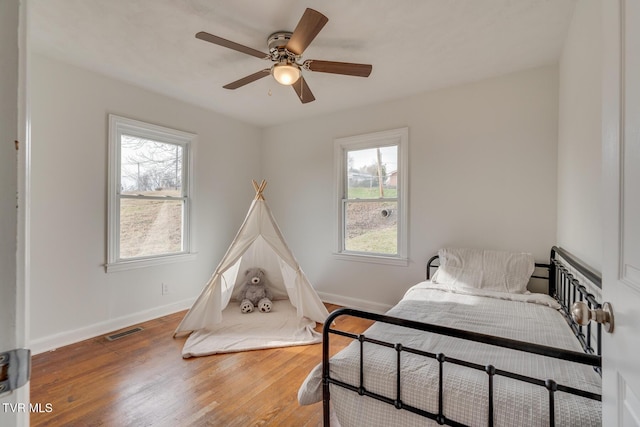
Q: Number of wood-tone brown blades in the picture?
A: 5